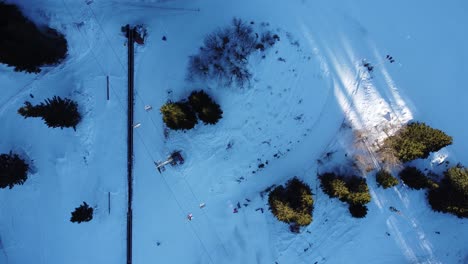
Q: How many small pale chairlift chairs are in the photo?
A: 4